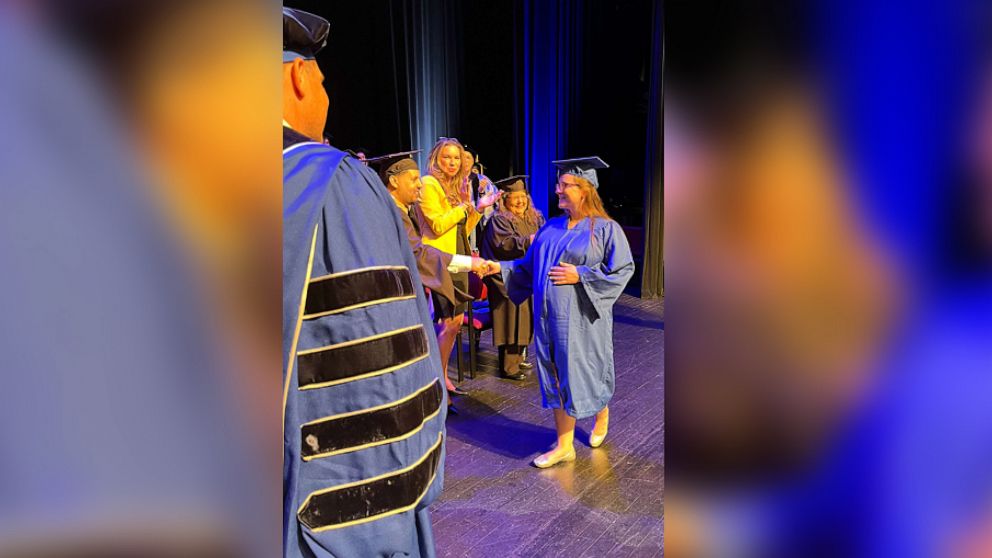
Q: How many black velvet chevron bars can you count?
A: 4